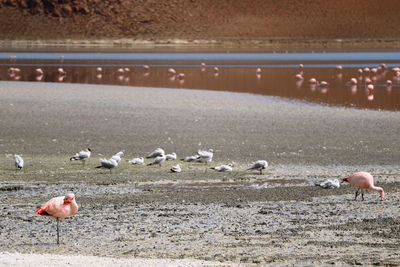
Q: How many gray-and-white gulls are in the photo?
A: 14